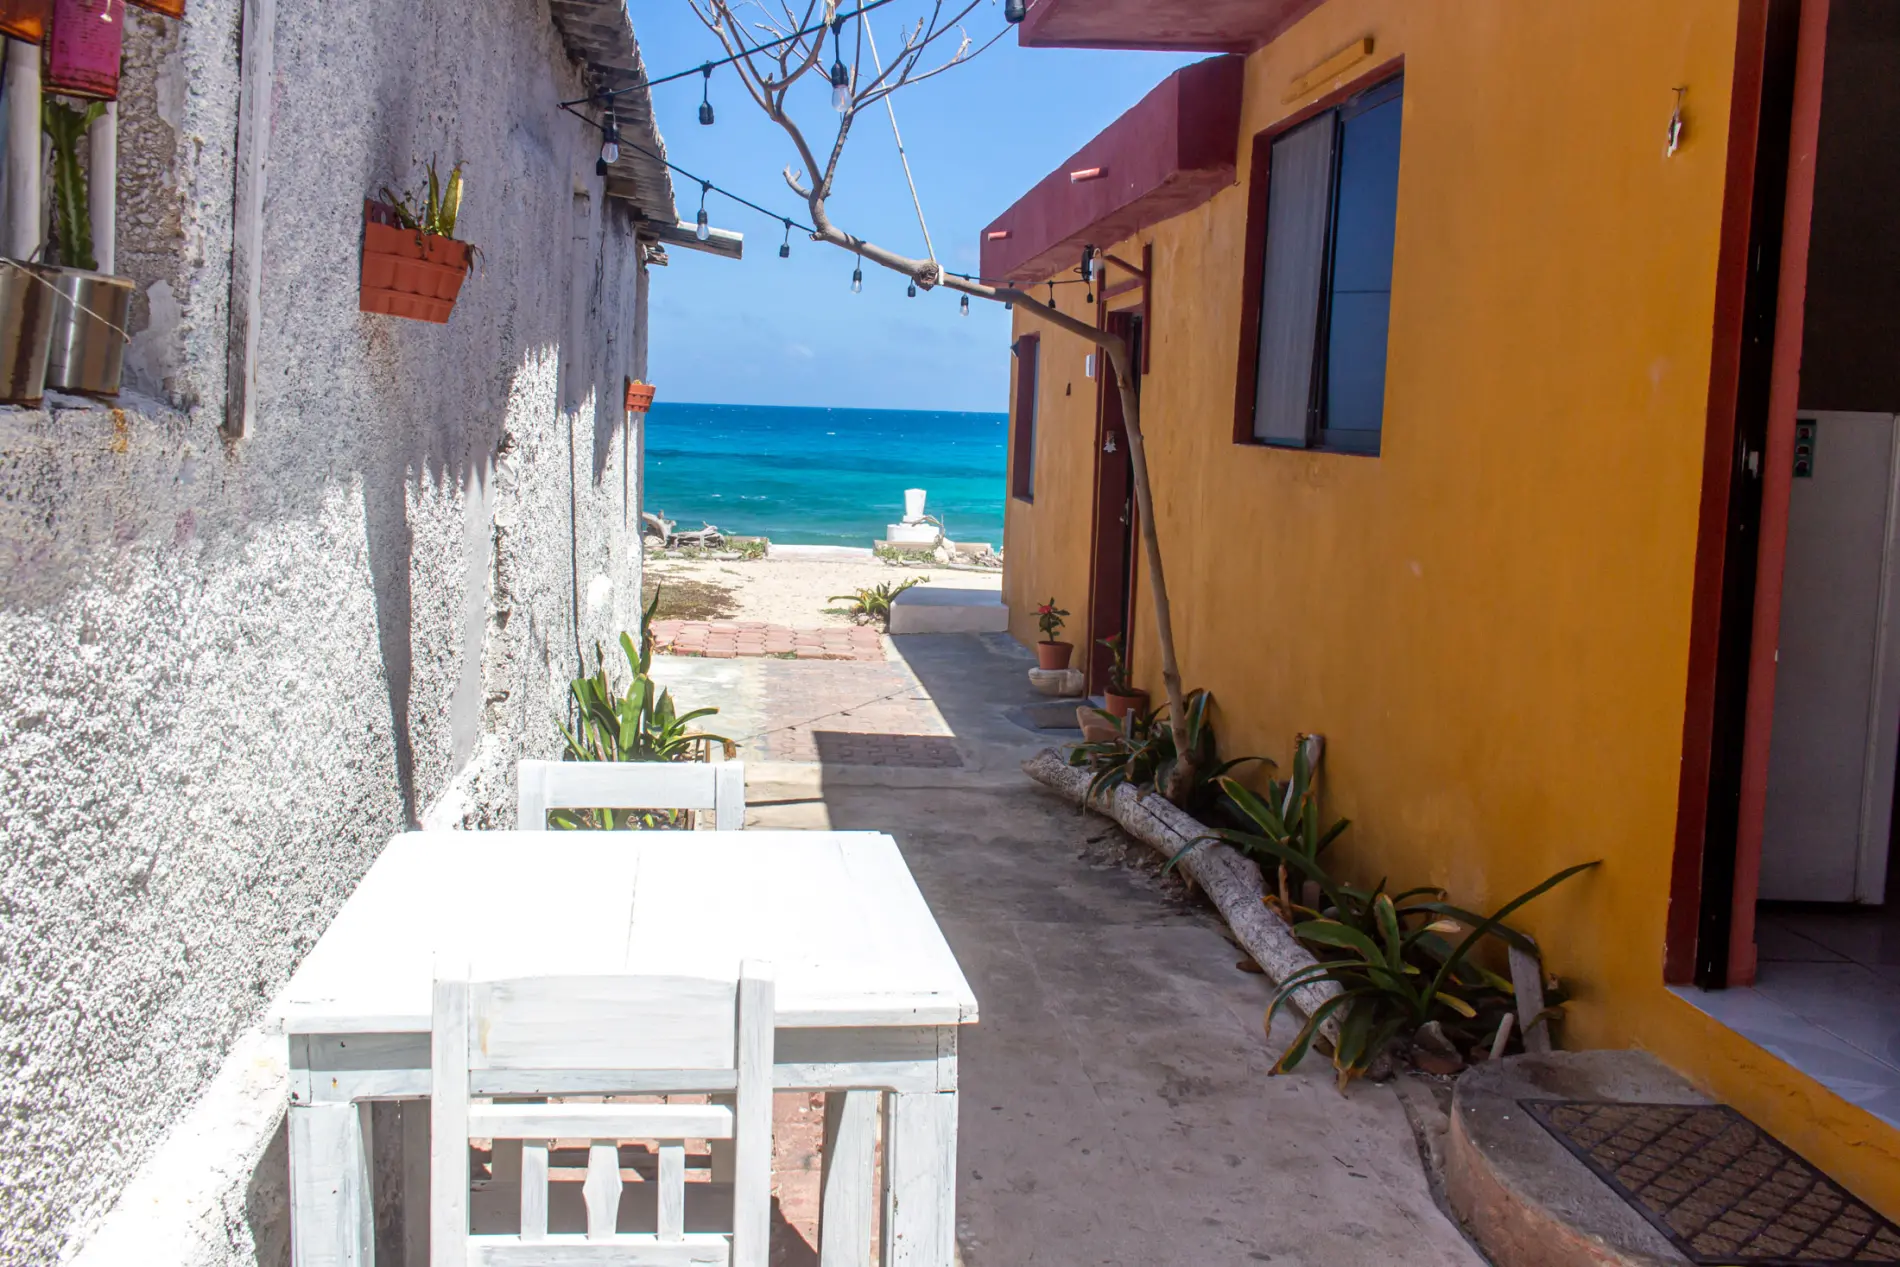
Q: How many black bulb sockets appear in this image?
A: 13